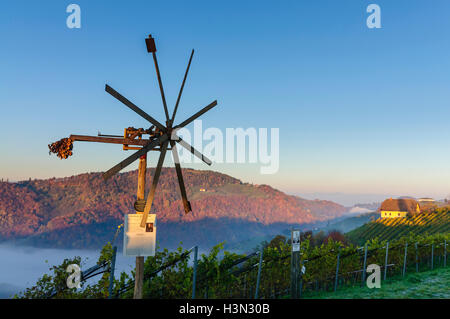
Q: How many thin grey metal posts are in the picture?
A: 10